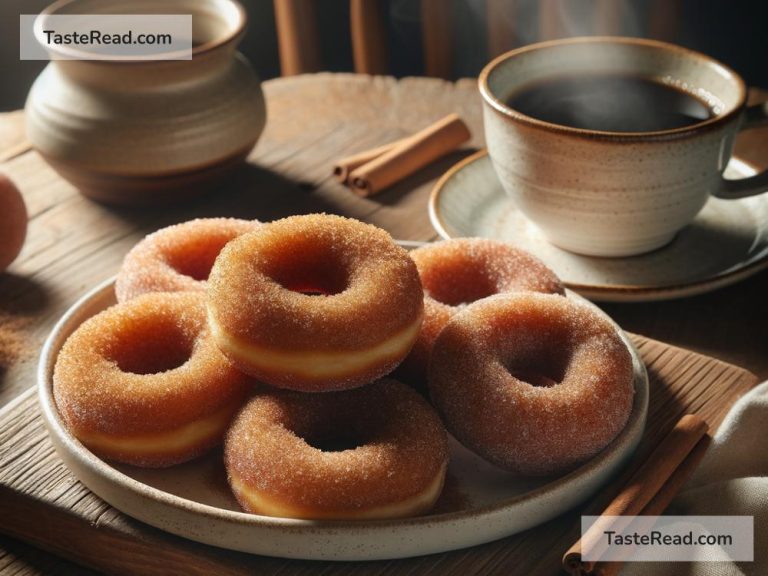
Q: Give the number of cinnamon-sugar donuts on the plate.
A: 6